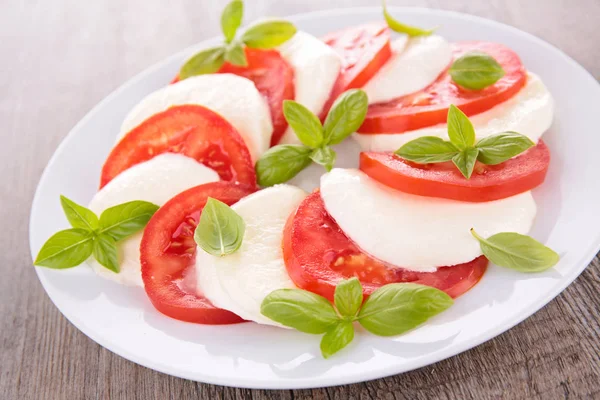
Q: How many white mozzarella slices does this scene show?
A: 7